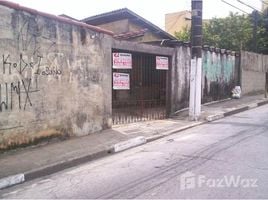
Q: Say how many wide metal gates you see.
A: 1